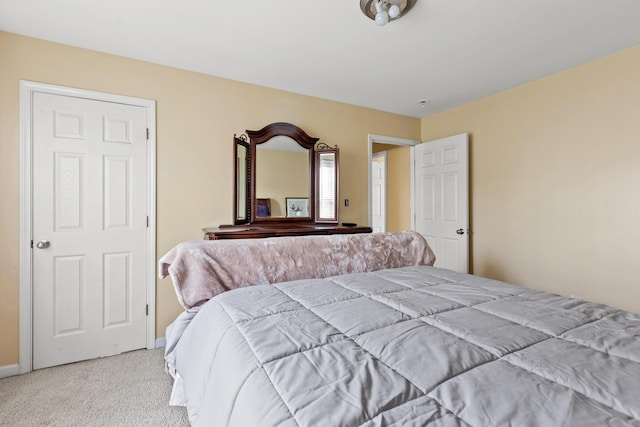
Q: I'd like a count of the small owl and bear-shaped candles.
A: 0